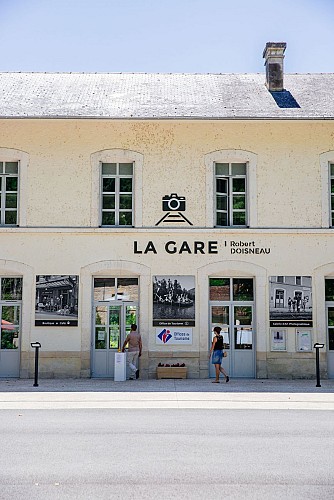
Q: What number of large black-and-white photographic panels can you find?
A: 3